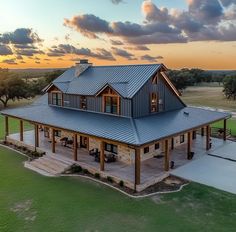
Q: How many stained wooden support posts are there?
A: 11